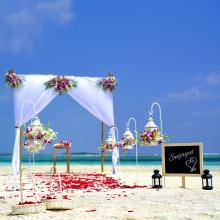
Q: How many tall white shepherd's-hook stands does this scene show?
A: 4